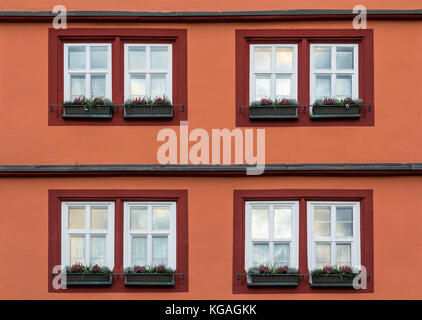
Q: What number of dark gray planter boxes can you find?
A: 8